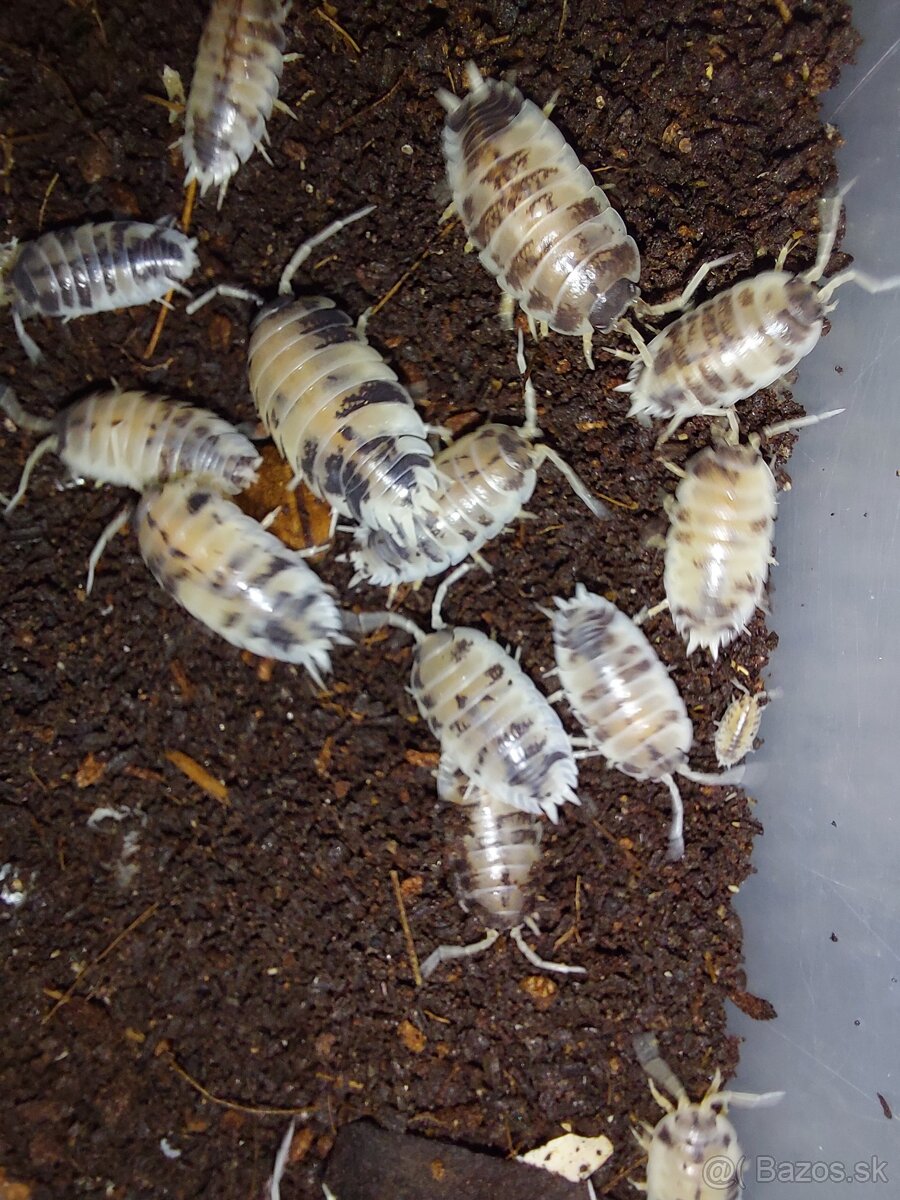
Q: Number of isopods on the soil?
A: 14